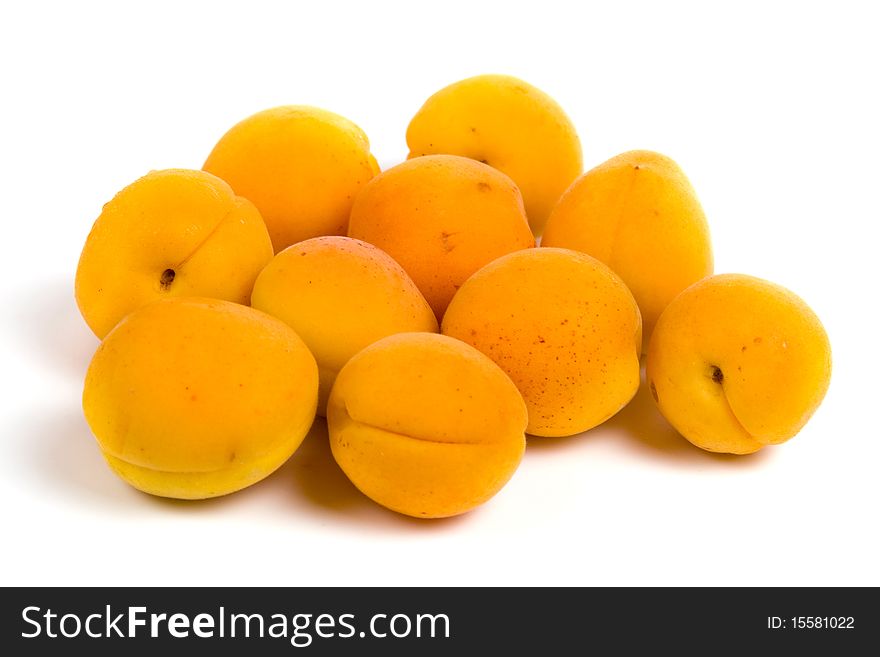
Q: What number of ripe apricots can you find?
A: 10